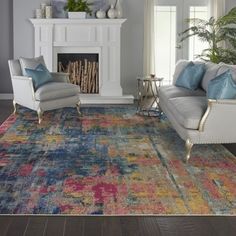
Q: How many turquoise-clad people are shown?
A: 0